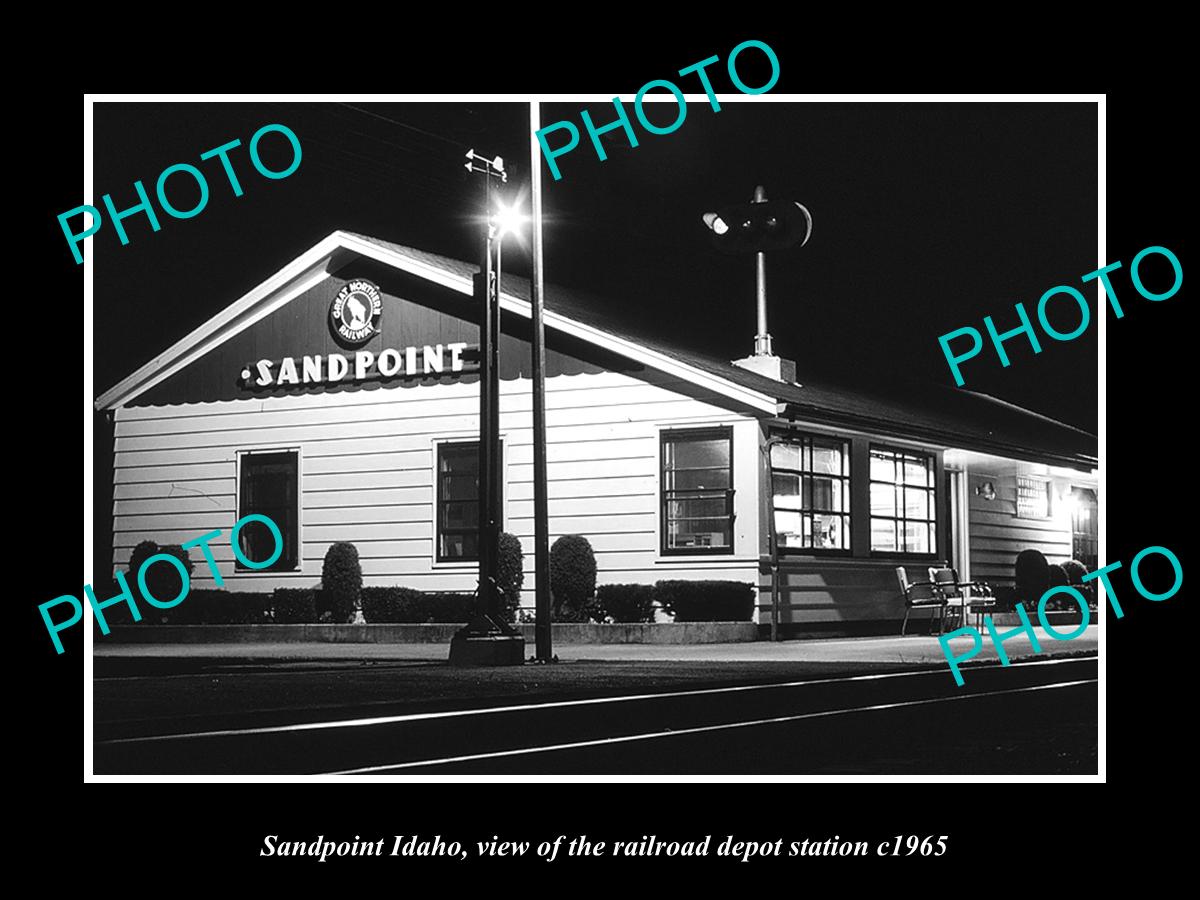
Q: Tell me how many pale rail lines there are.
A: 2